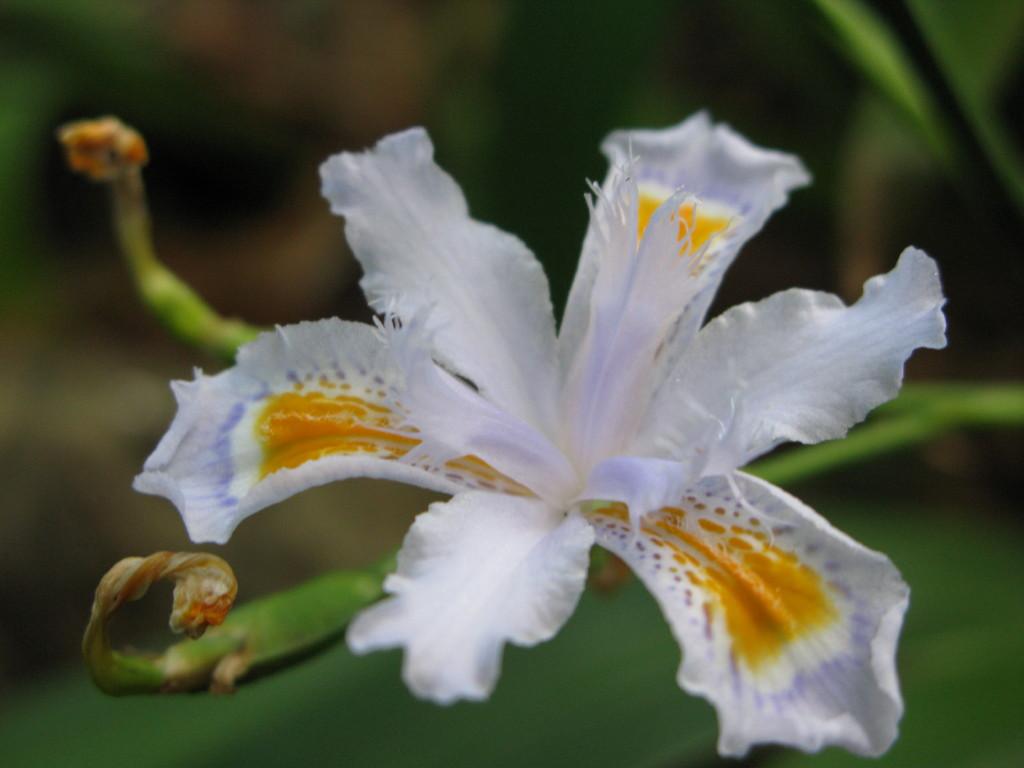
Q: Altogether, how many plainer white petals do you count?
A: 3